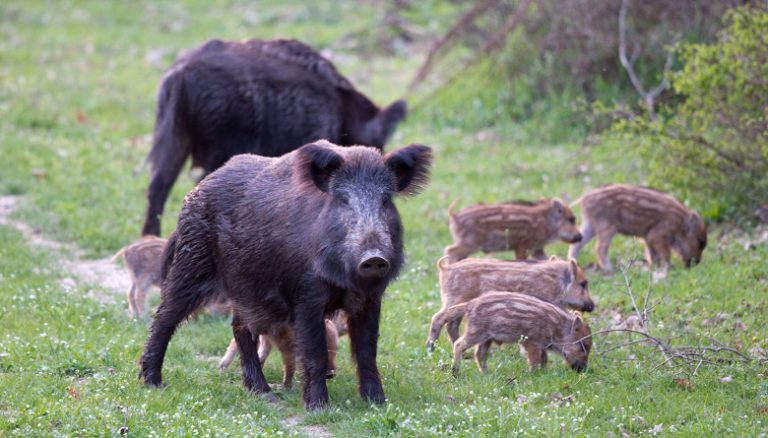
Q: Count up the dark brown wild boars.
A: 2